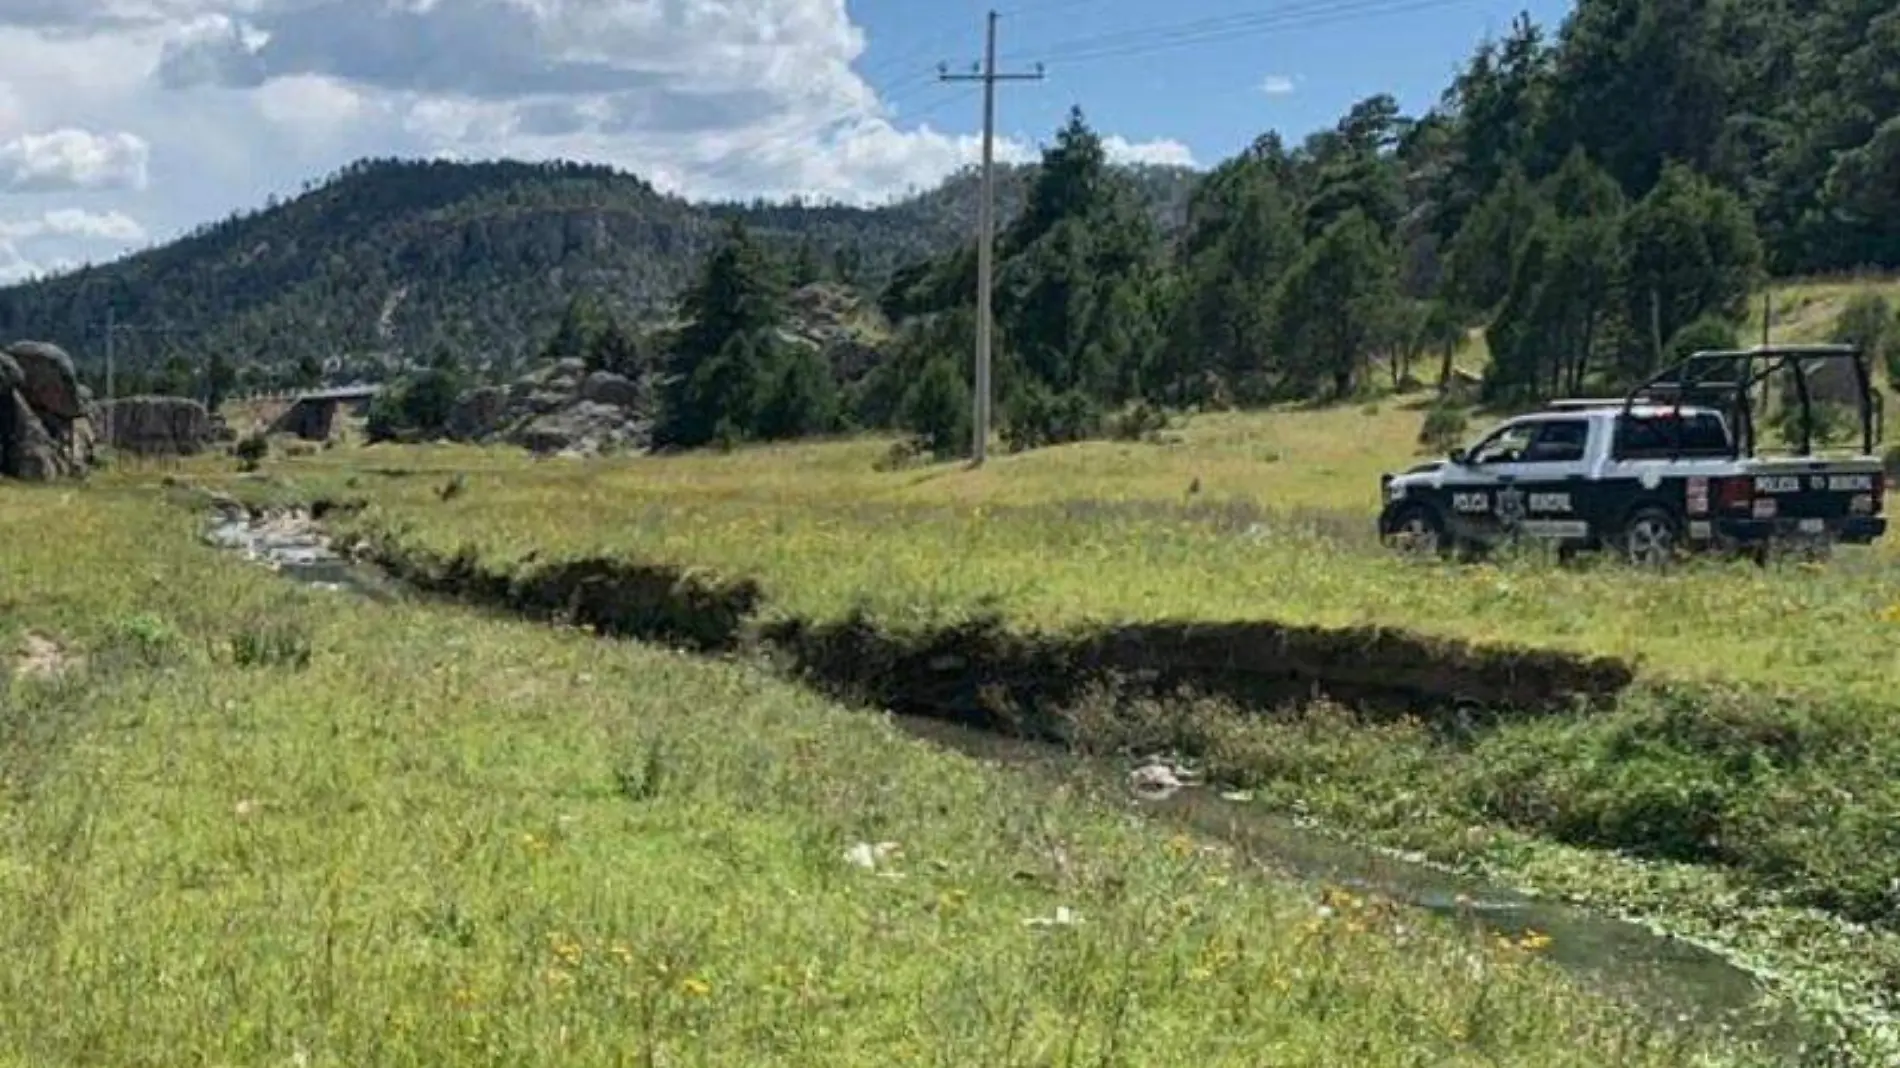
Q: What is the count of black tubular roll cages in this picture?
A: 1